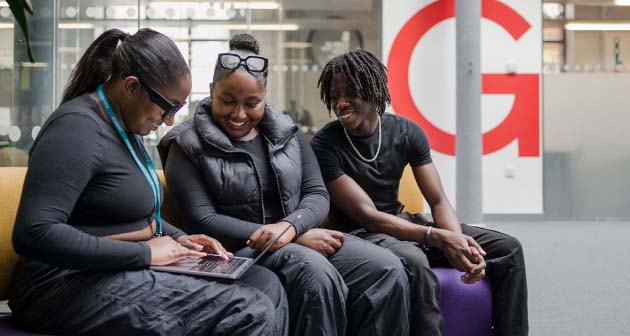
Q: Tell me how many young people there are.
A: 3